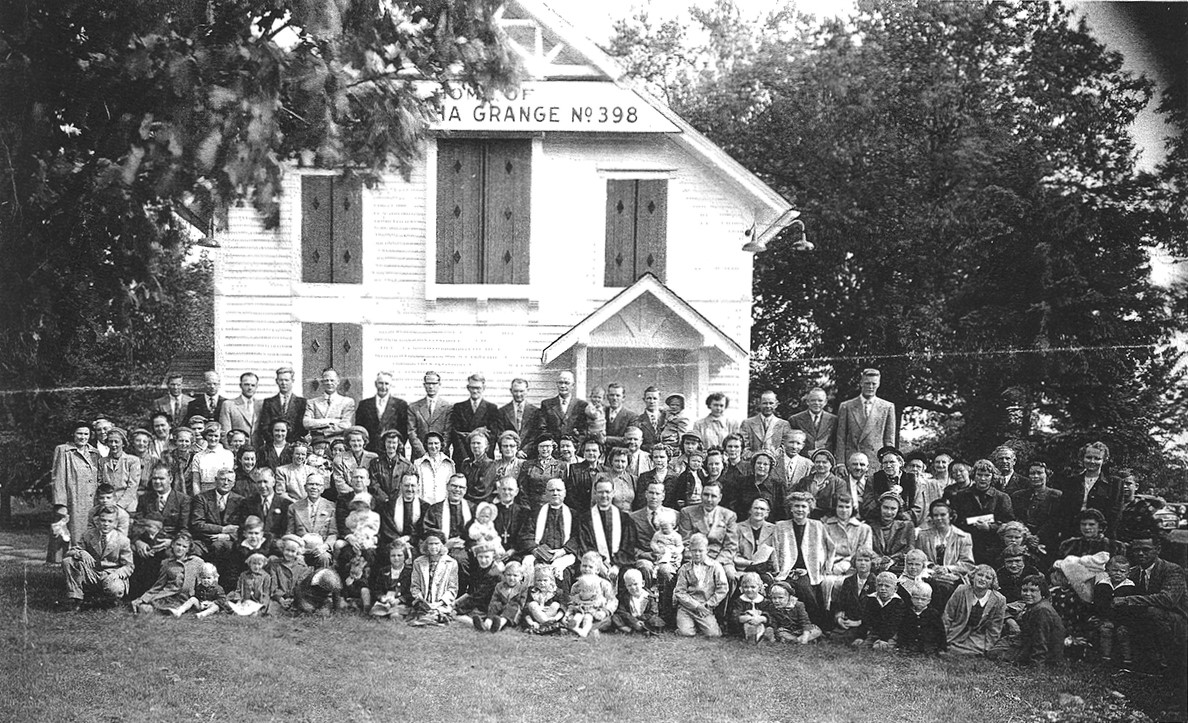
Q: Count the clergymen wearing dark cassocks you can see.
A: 5